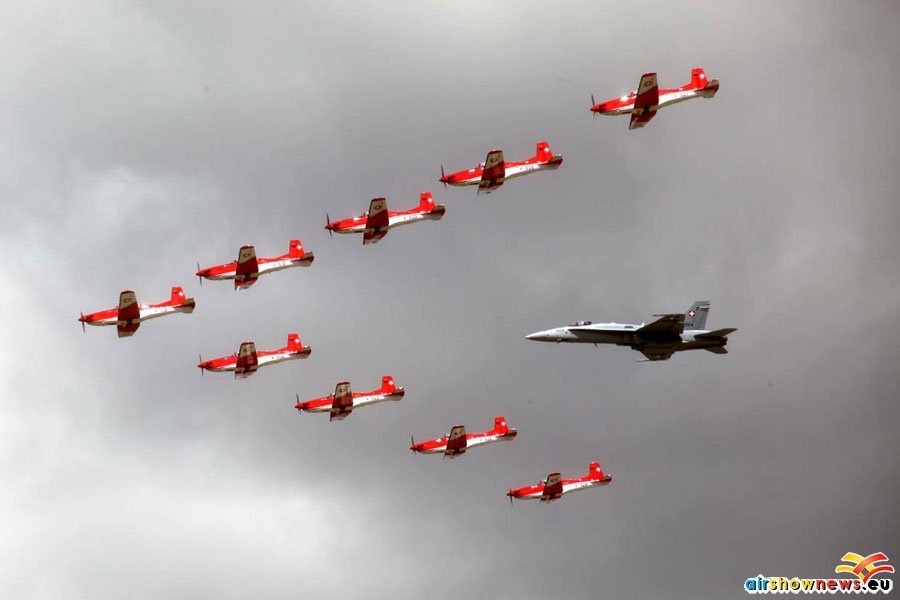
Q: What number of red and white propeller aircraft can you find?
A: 9